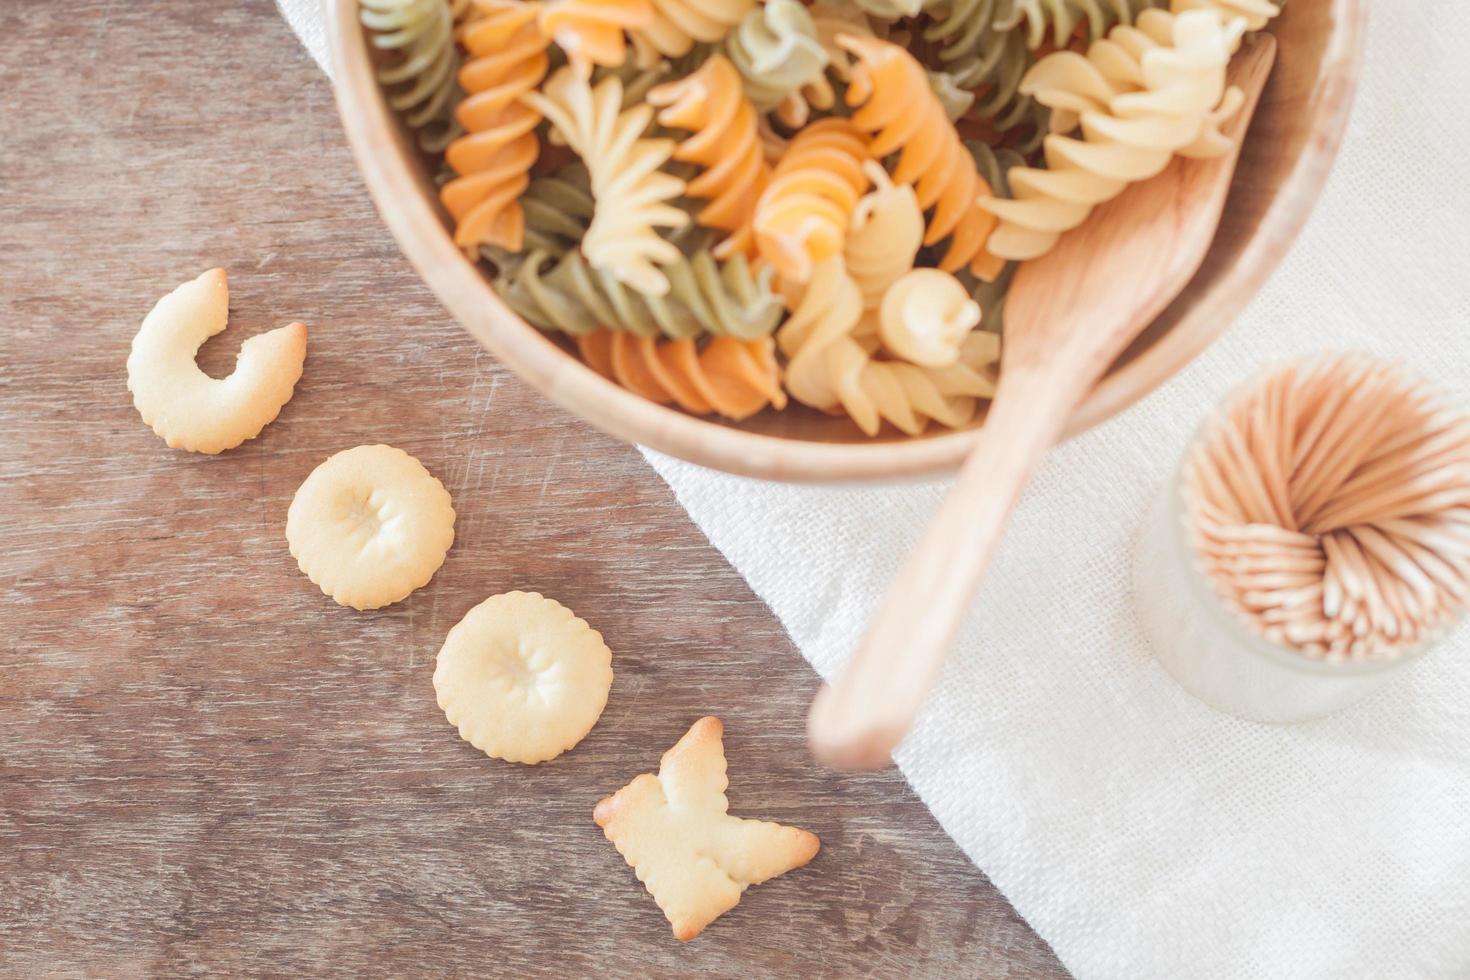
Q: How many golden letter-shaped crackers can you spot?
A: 4